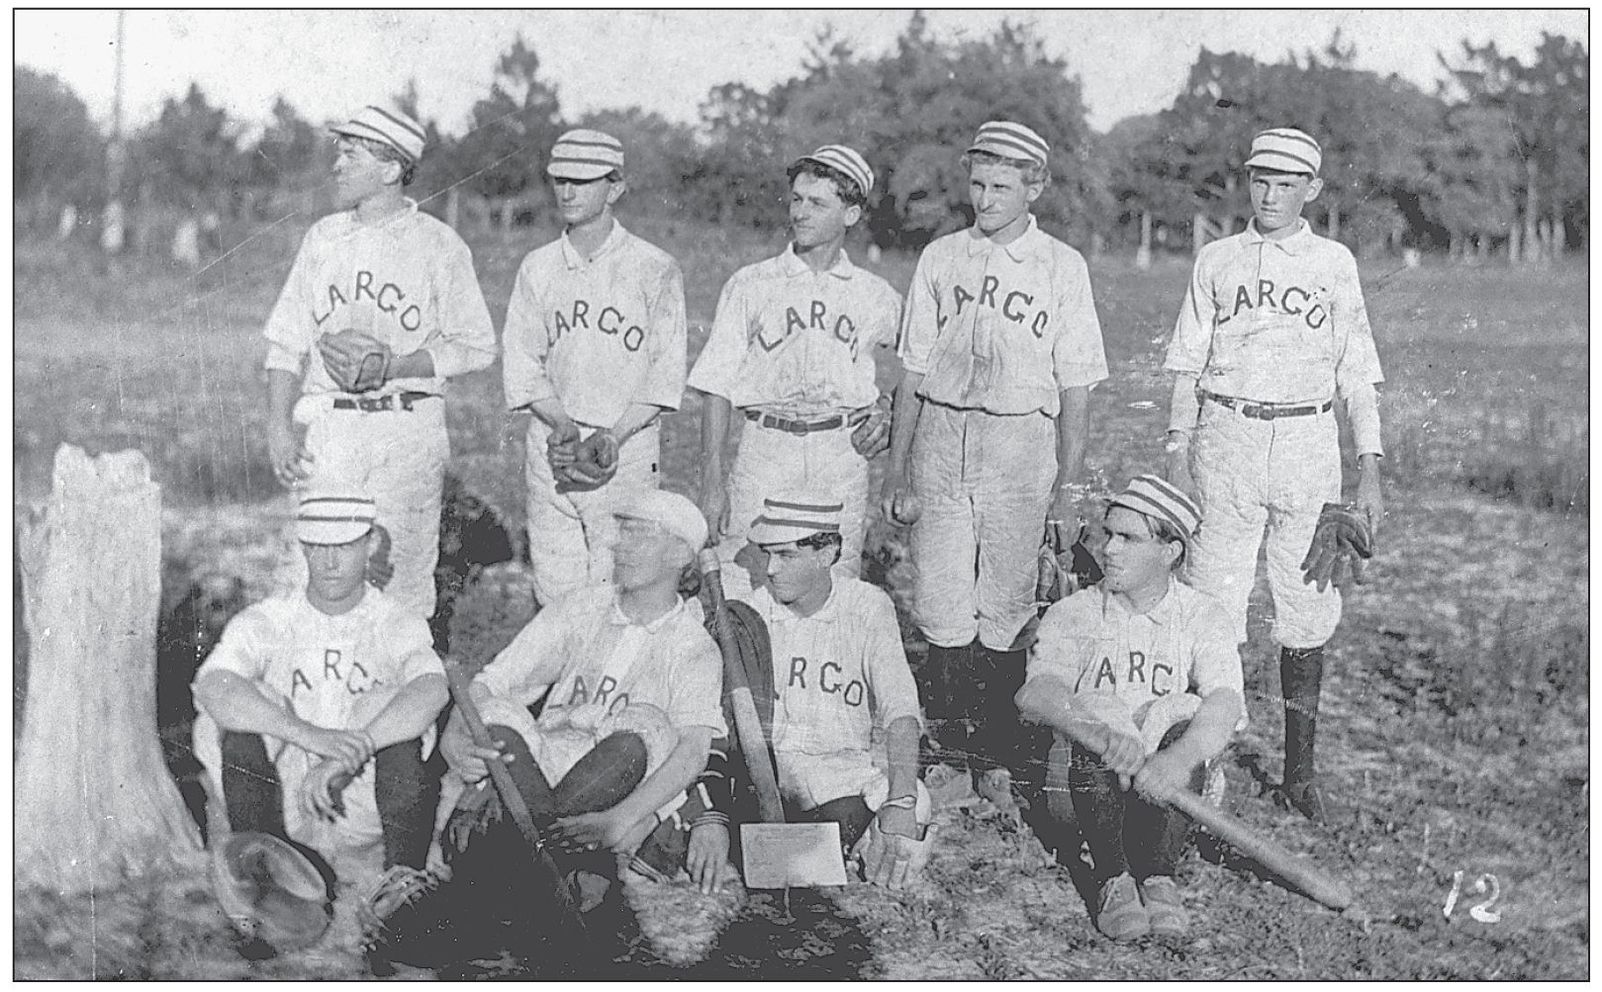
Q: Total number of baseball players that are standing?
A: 5